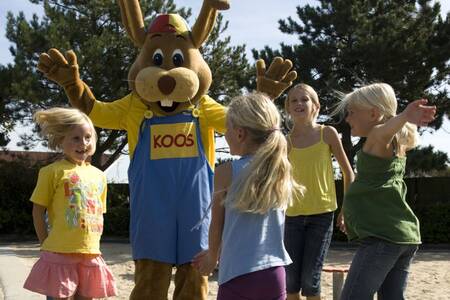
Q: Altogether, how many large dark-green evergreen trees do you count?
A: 2